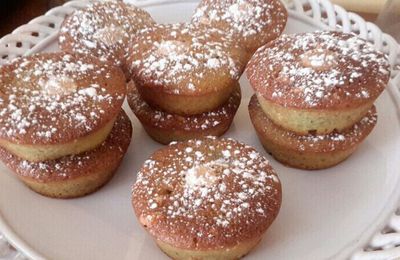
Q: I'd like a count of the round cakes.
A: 9